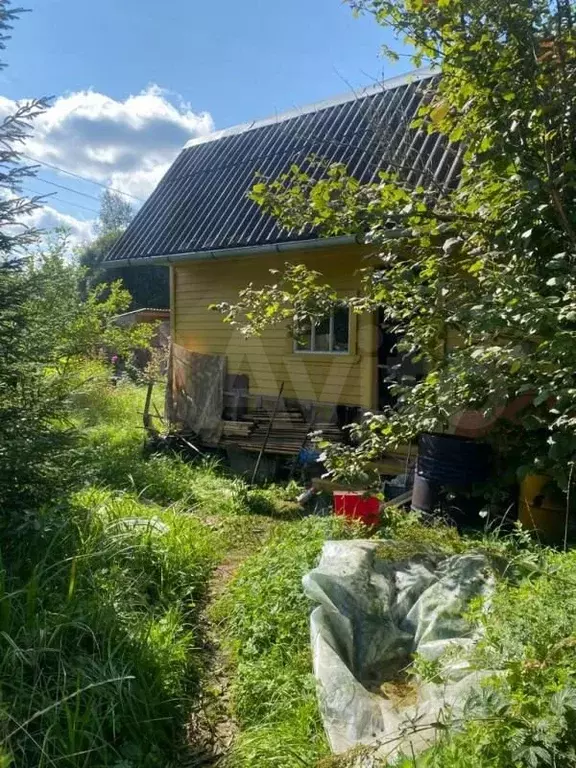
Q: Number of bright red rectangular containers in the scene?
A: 1